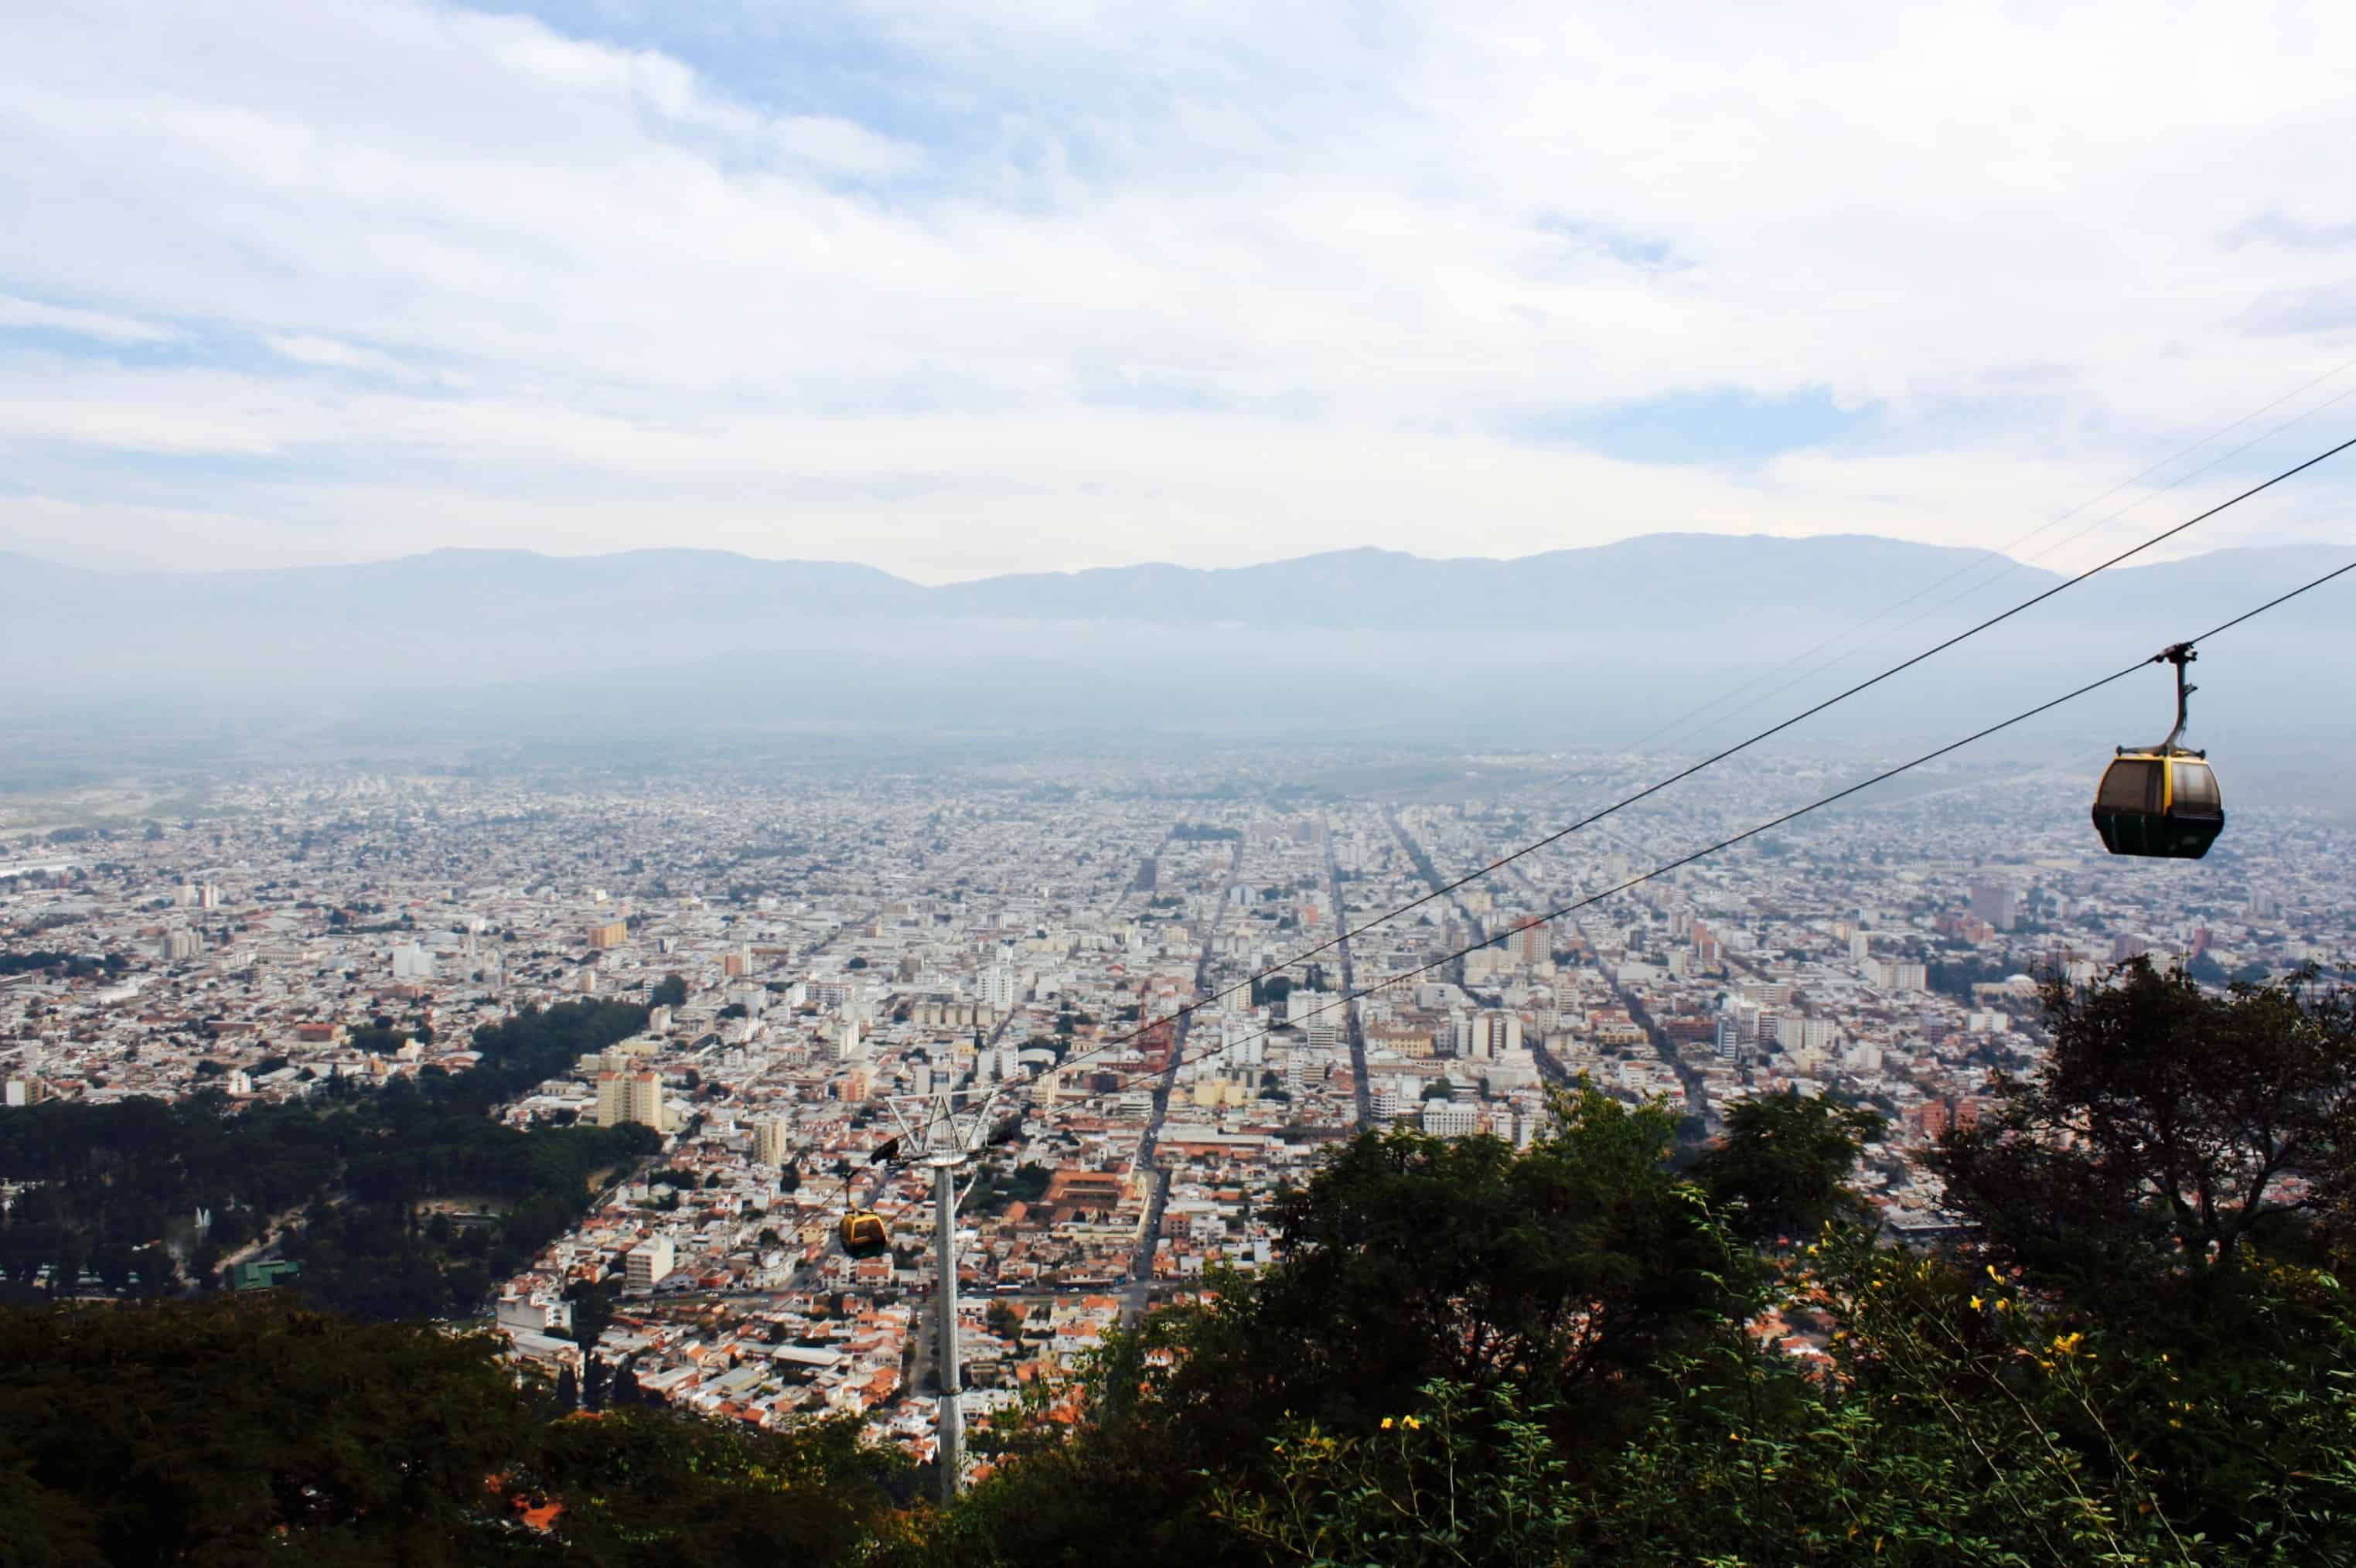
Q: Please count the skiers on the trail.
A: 0